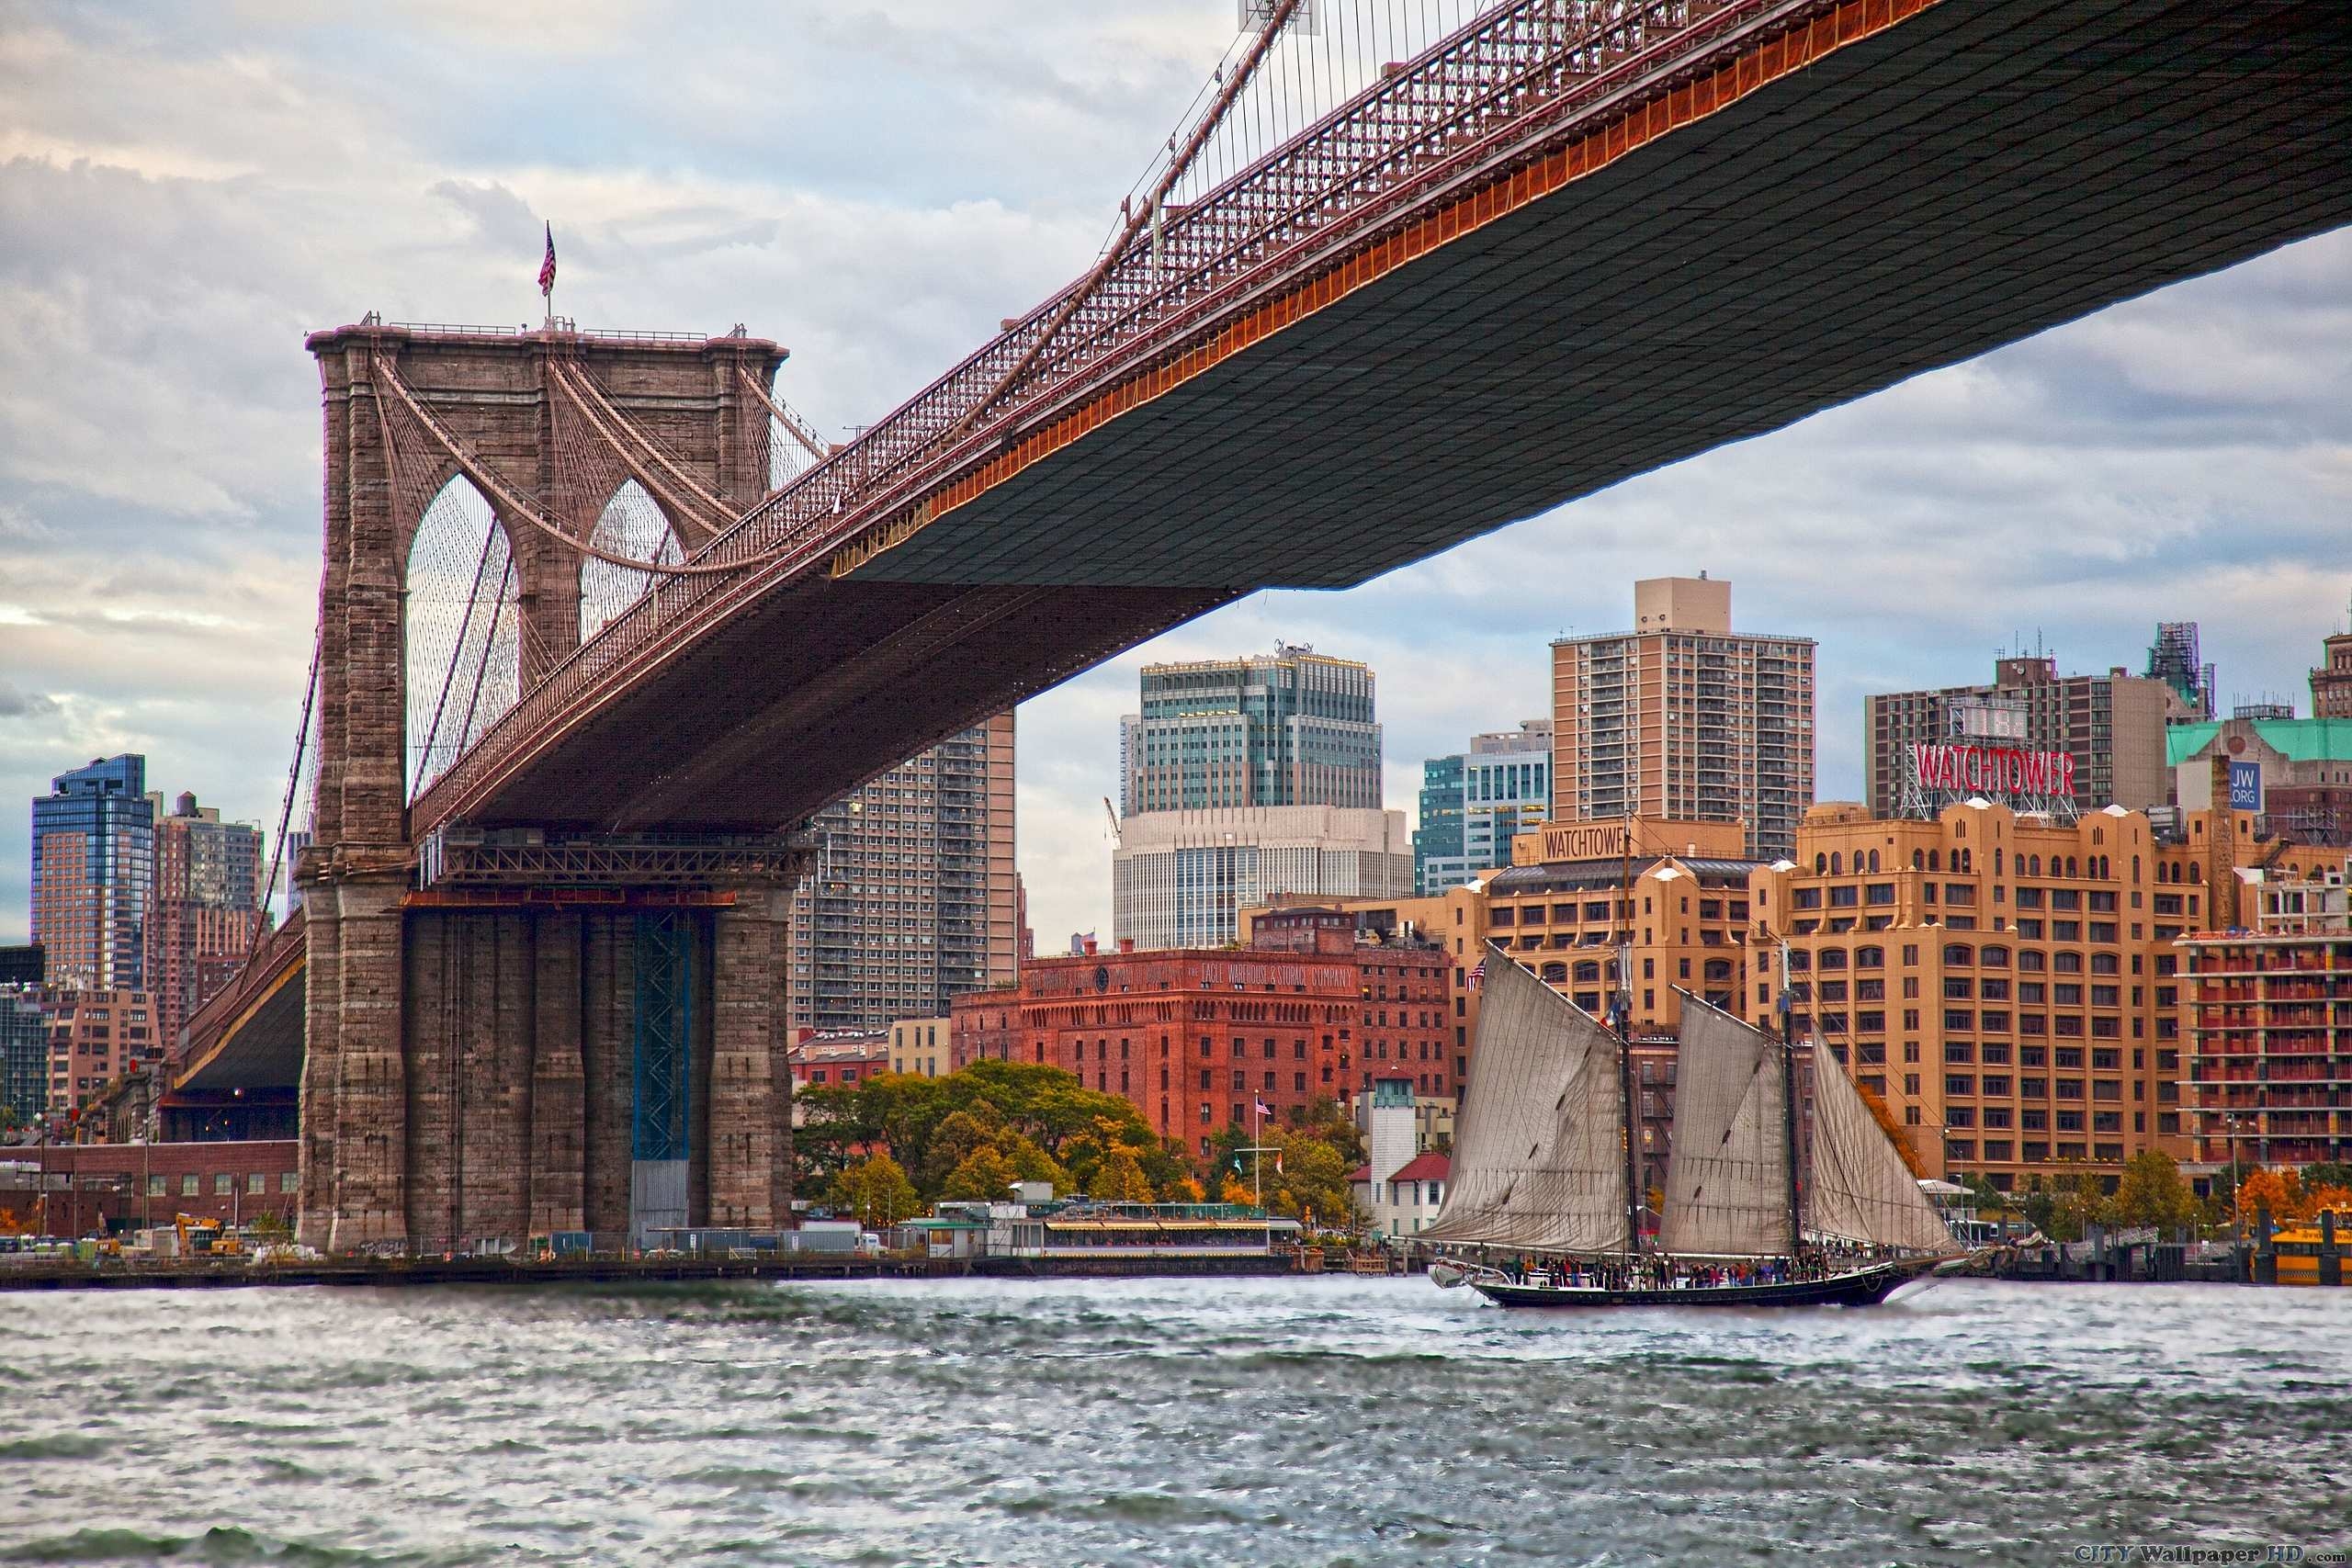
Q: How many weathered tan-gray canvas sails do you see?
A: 3